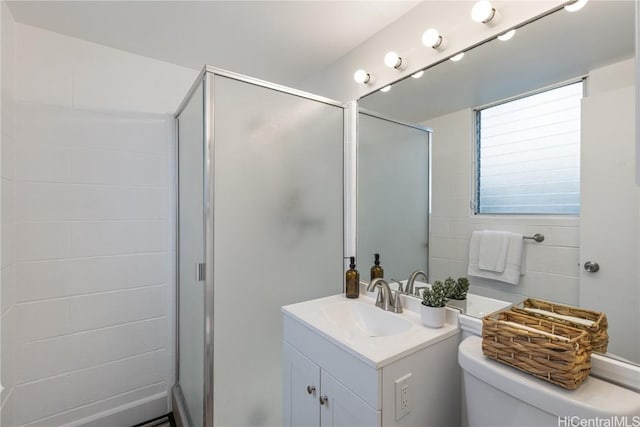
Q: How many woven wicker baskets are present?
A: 1